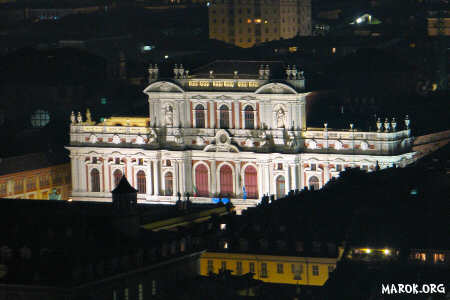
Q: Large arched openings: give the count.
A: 3